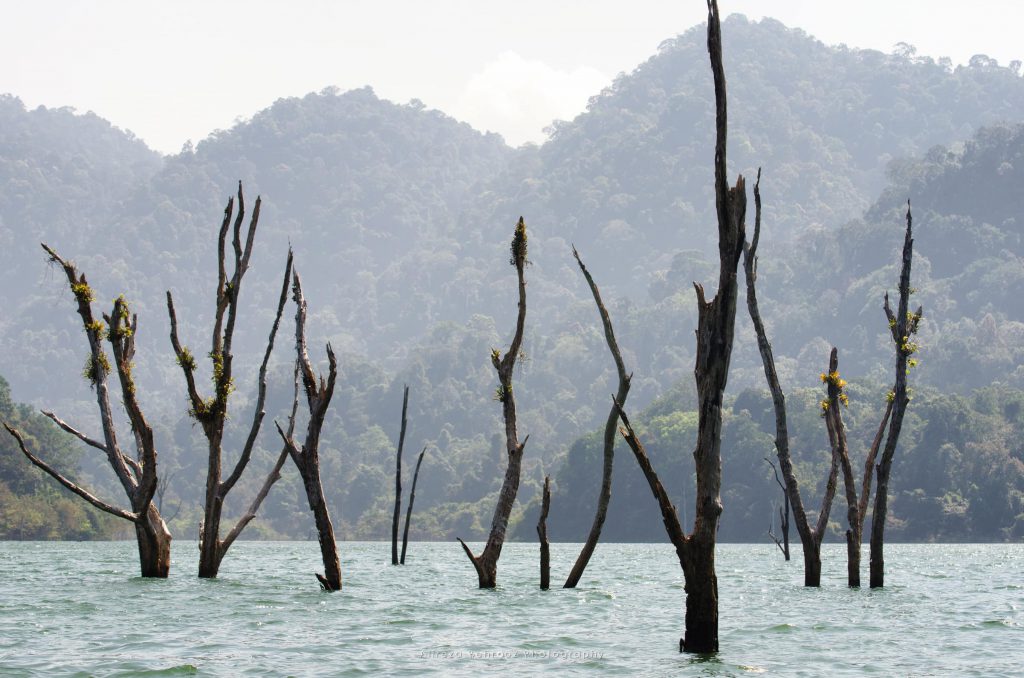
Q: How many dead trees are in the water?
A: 13